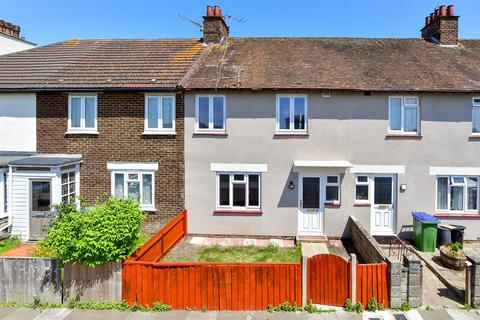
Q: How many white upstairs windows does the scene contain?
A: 6